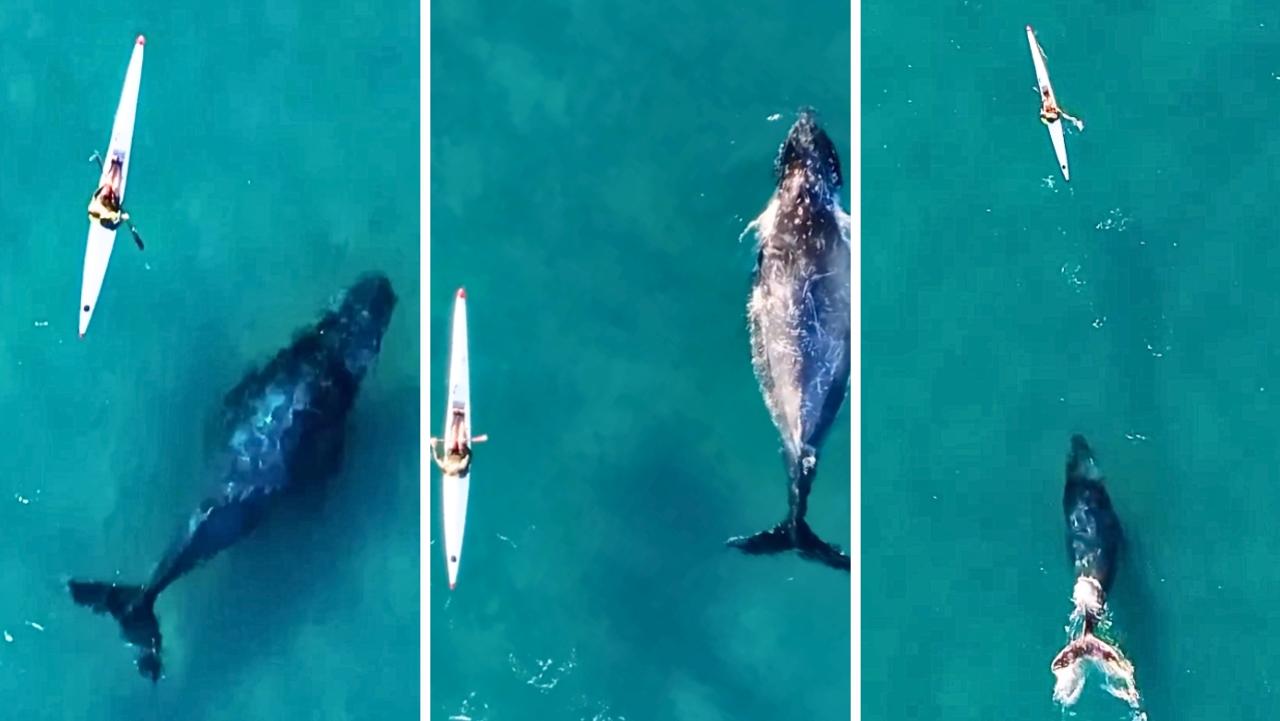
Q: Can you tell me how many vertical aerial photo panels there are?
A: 3